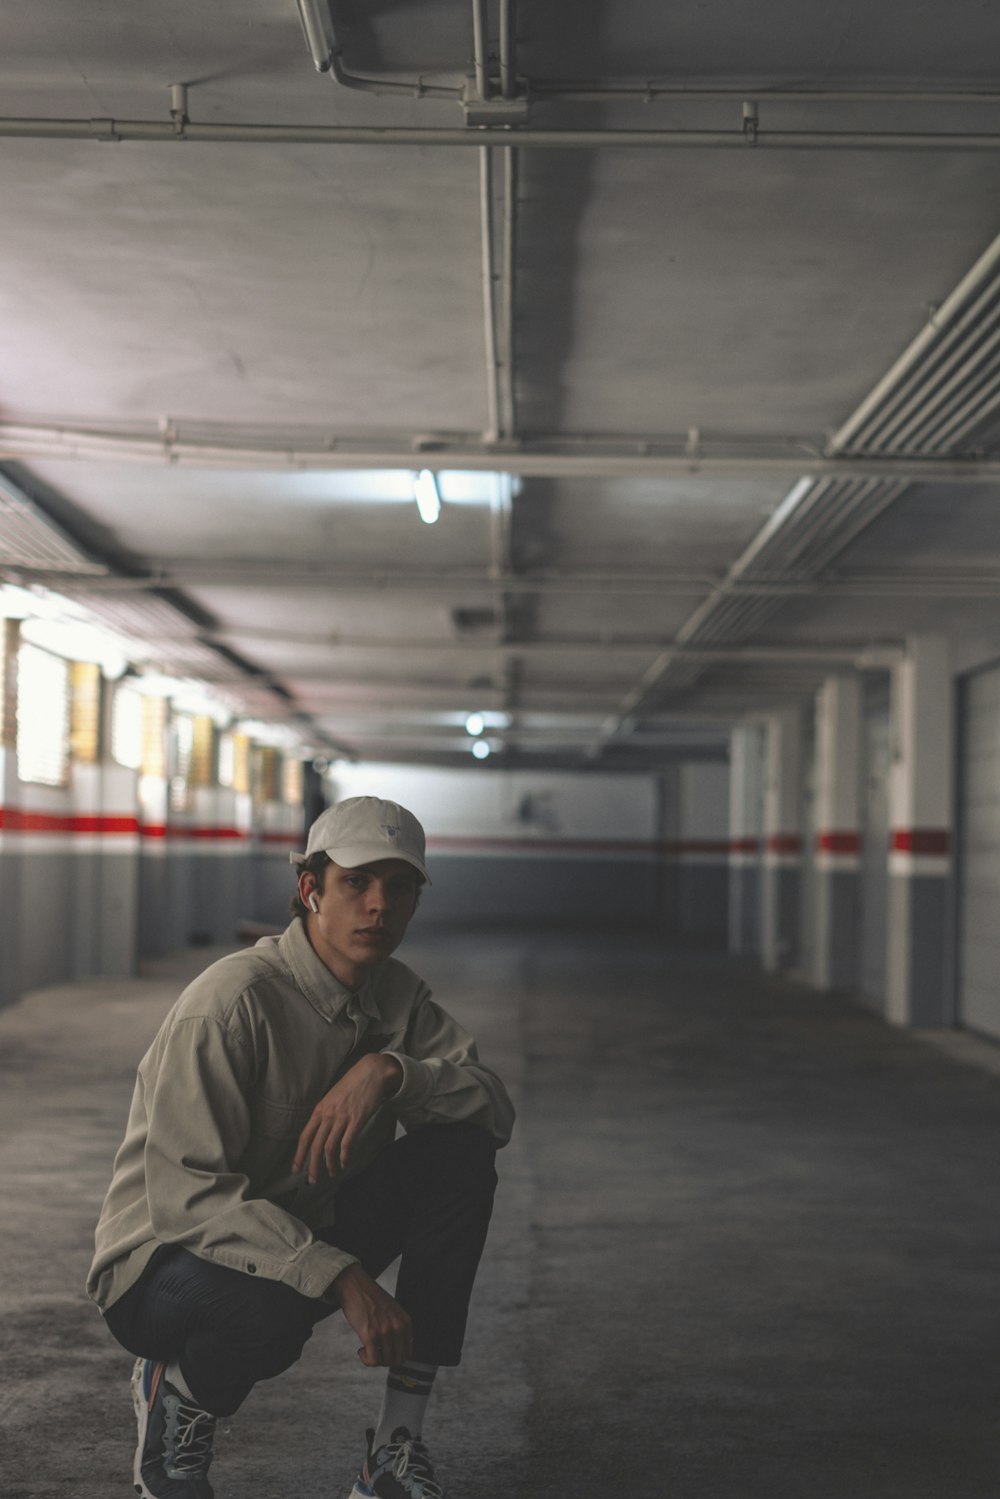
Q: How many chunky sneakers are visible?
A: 2